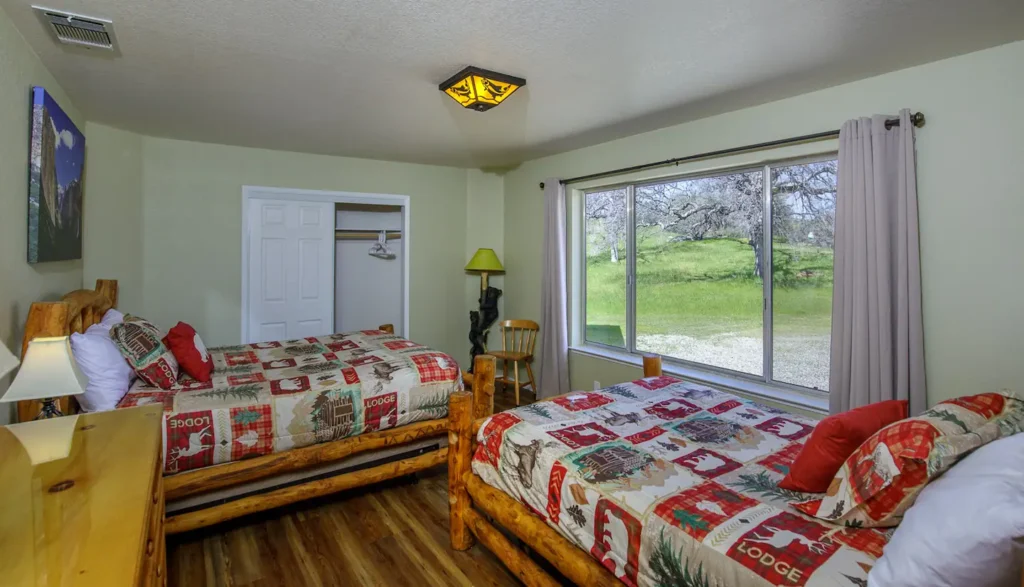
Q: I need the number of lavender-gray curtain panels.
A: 2